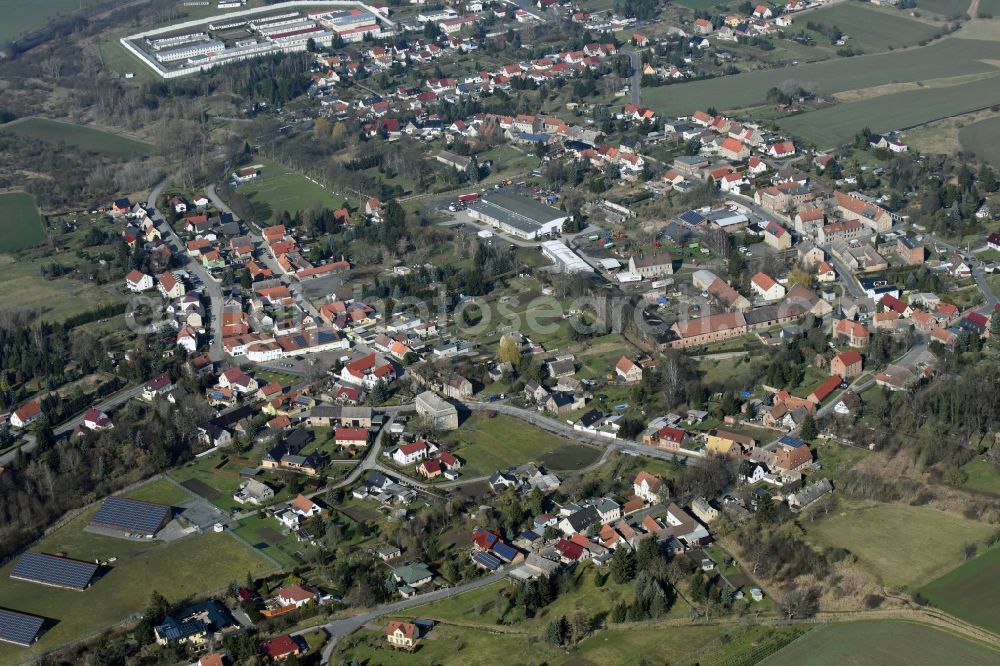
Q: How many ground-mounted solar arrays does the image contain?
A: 3